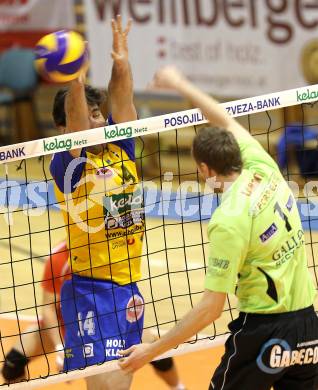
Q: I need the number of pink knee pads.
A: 0